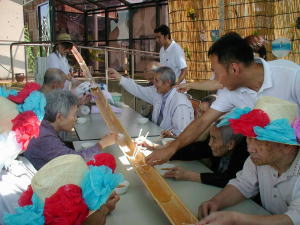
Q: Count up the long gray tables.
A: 2